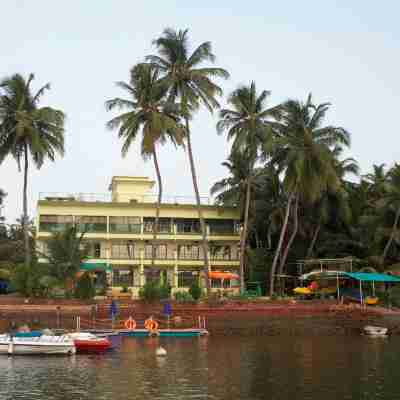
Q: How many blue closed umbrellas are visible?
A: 2